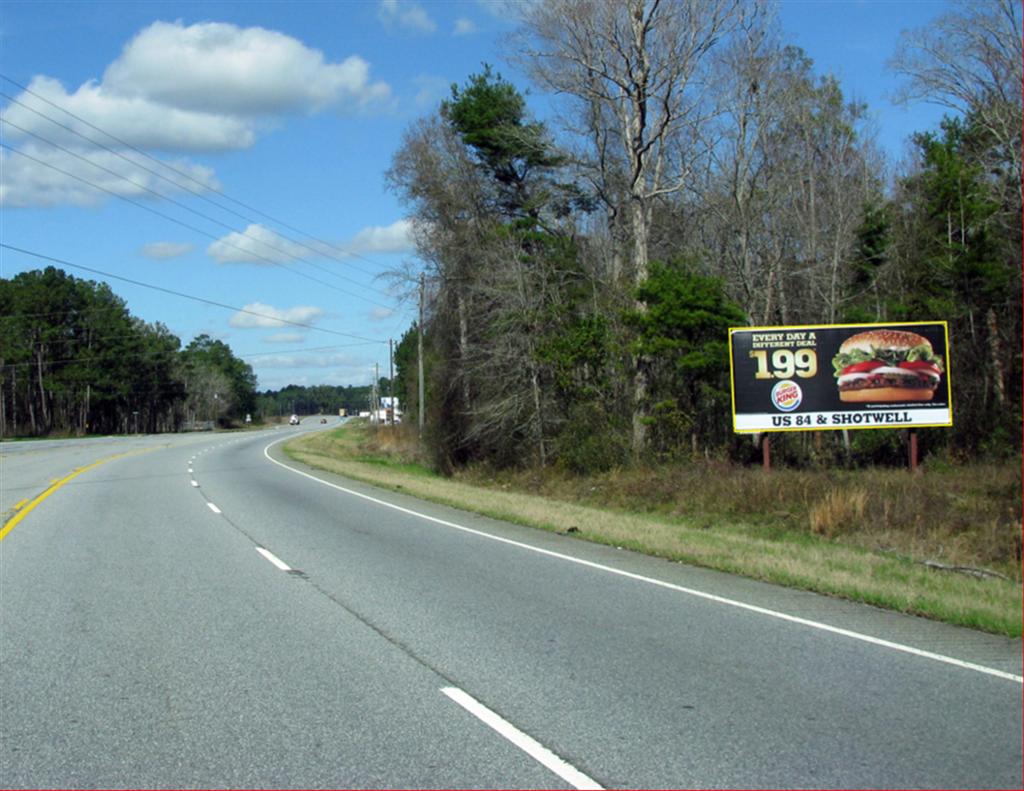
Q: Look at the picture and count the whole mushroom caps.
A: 0